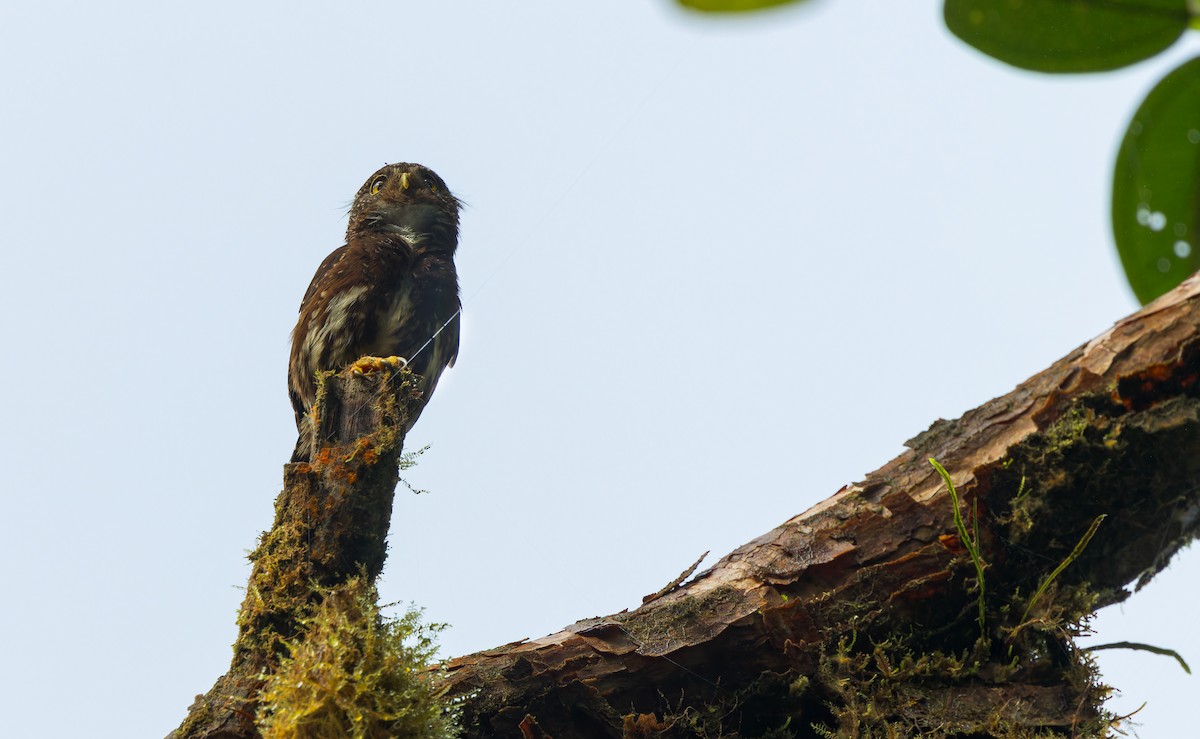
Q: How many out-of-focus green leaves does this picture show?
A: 3